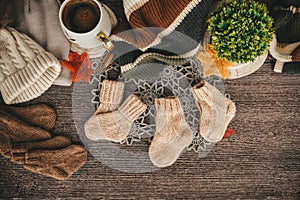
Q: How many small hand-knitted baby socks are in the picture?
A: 4